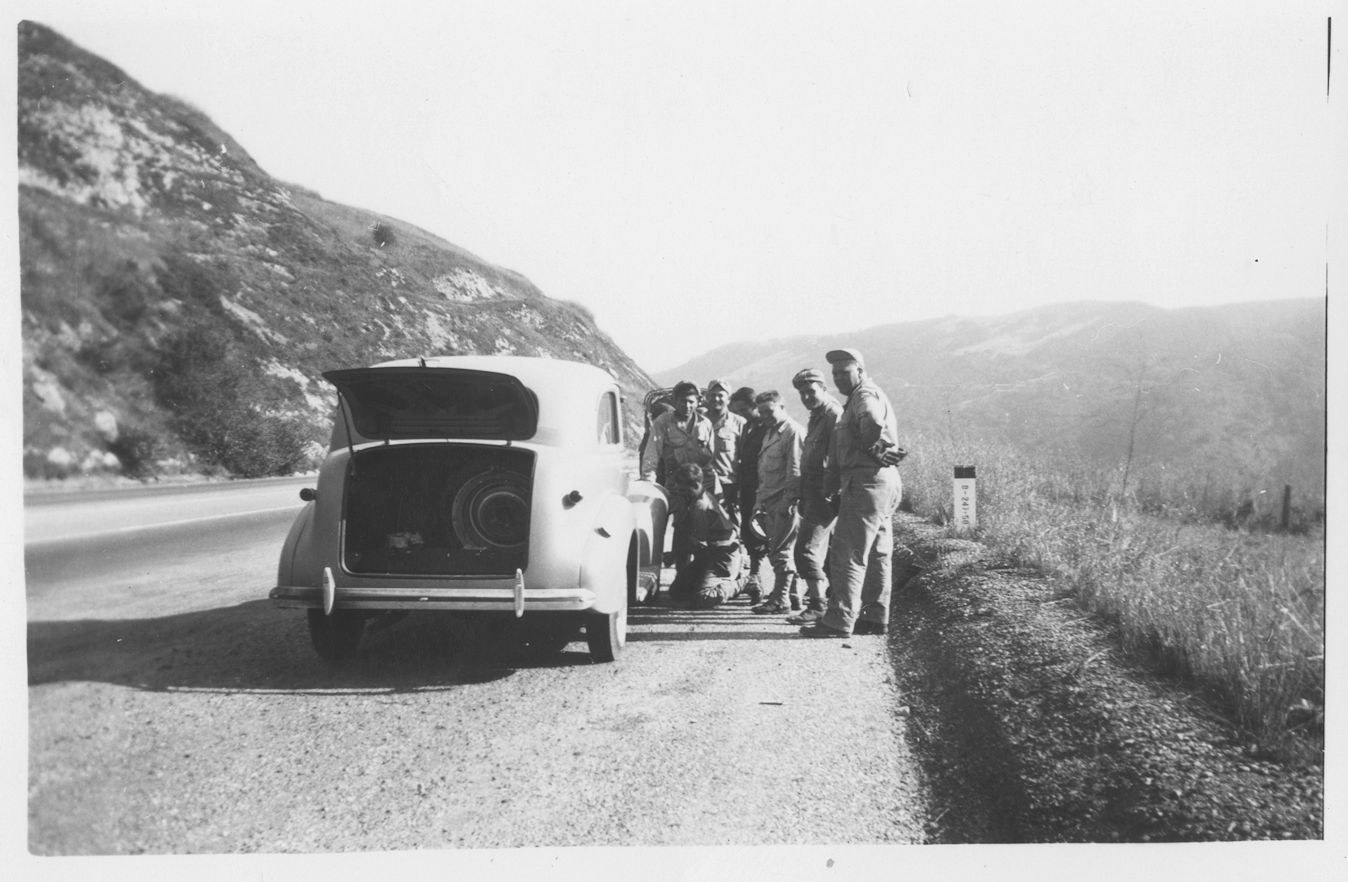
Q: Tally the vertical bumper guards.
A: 2